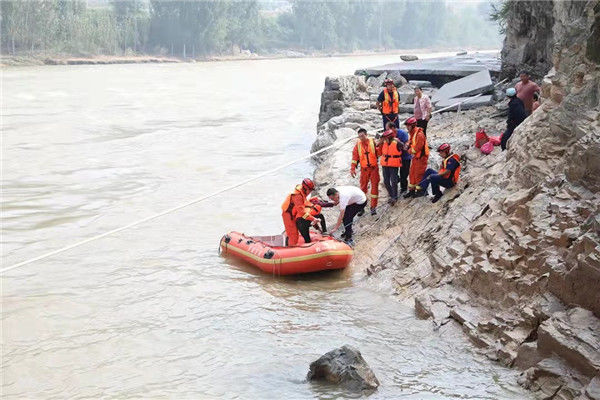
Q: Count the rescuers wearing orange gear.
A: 7